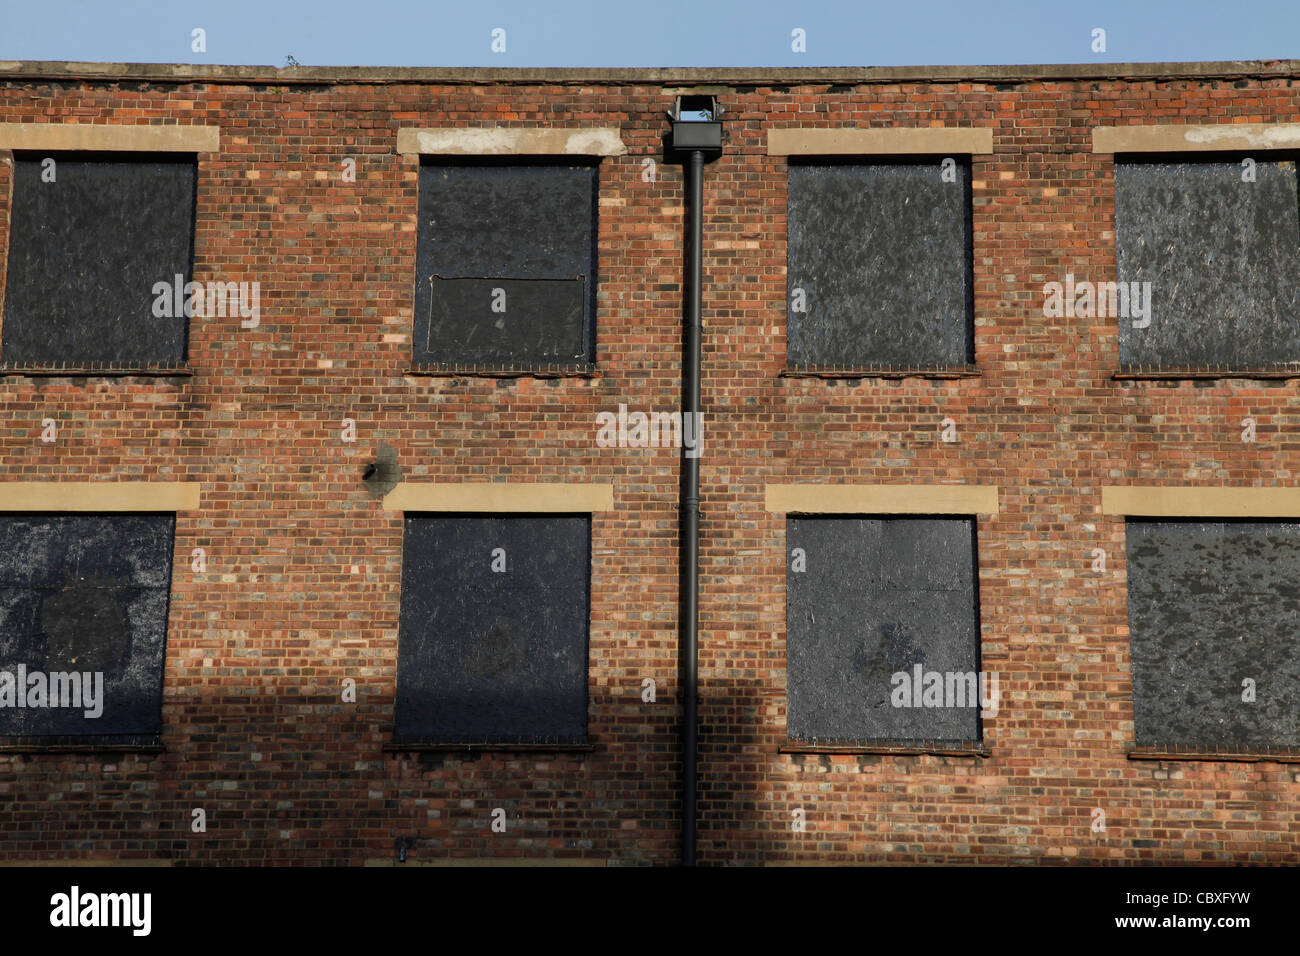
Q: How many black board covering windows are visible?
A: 8